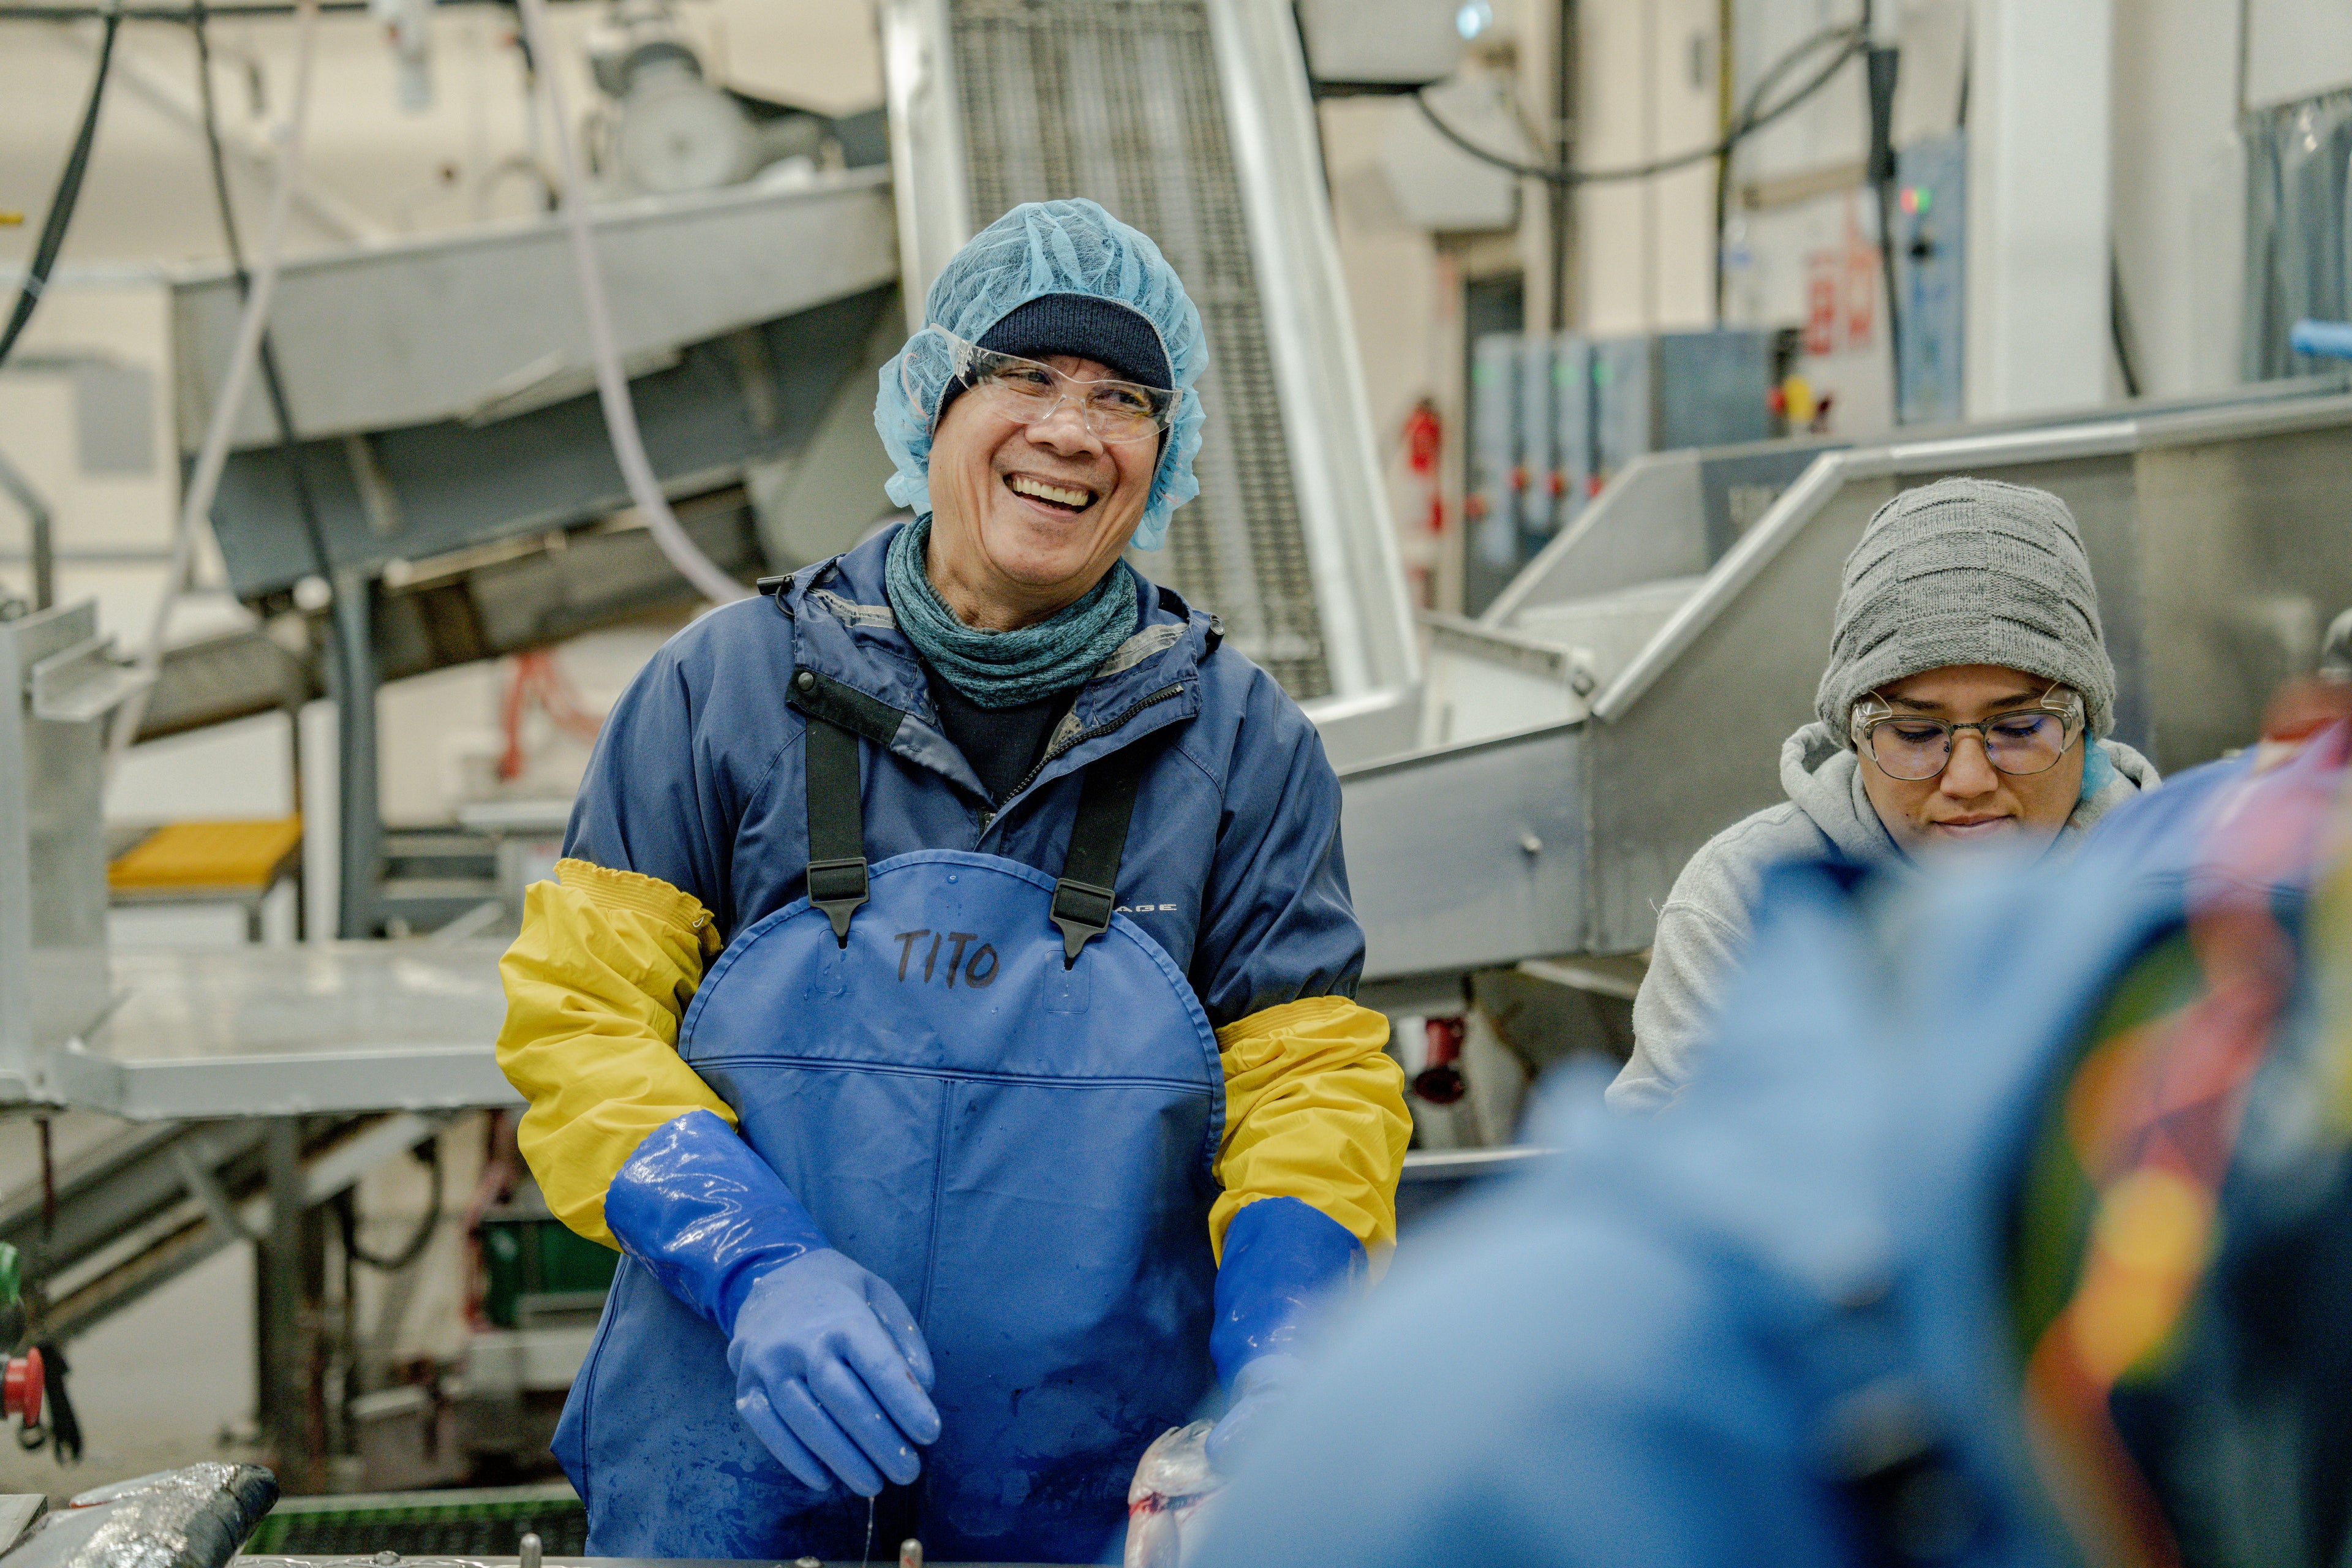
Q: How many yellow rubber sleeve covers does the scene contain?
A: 2